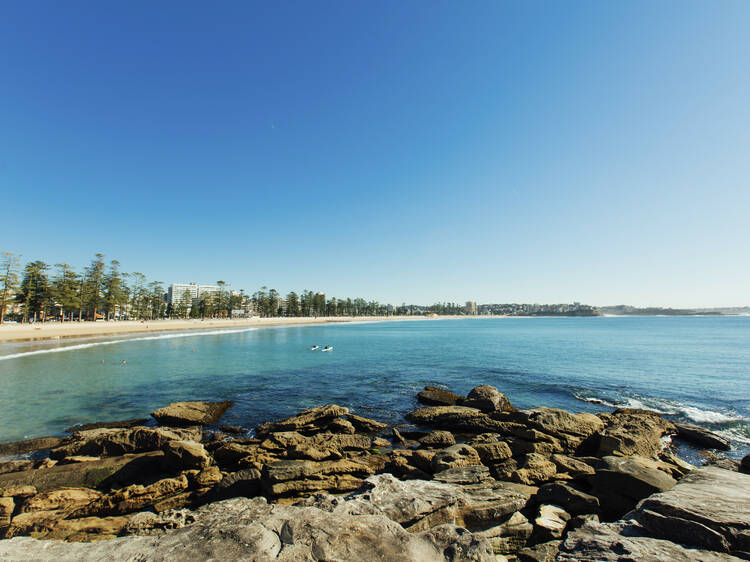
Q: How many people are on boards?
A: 2